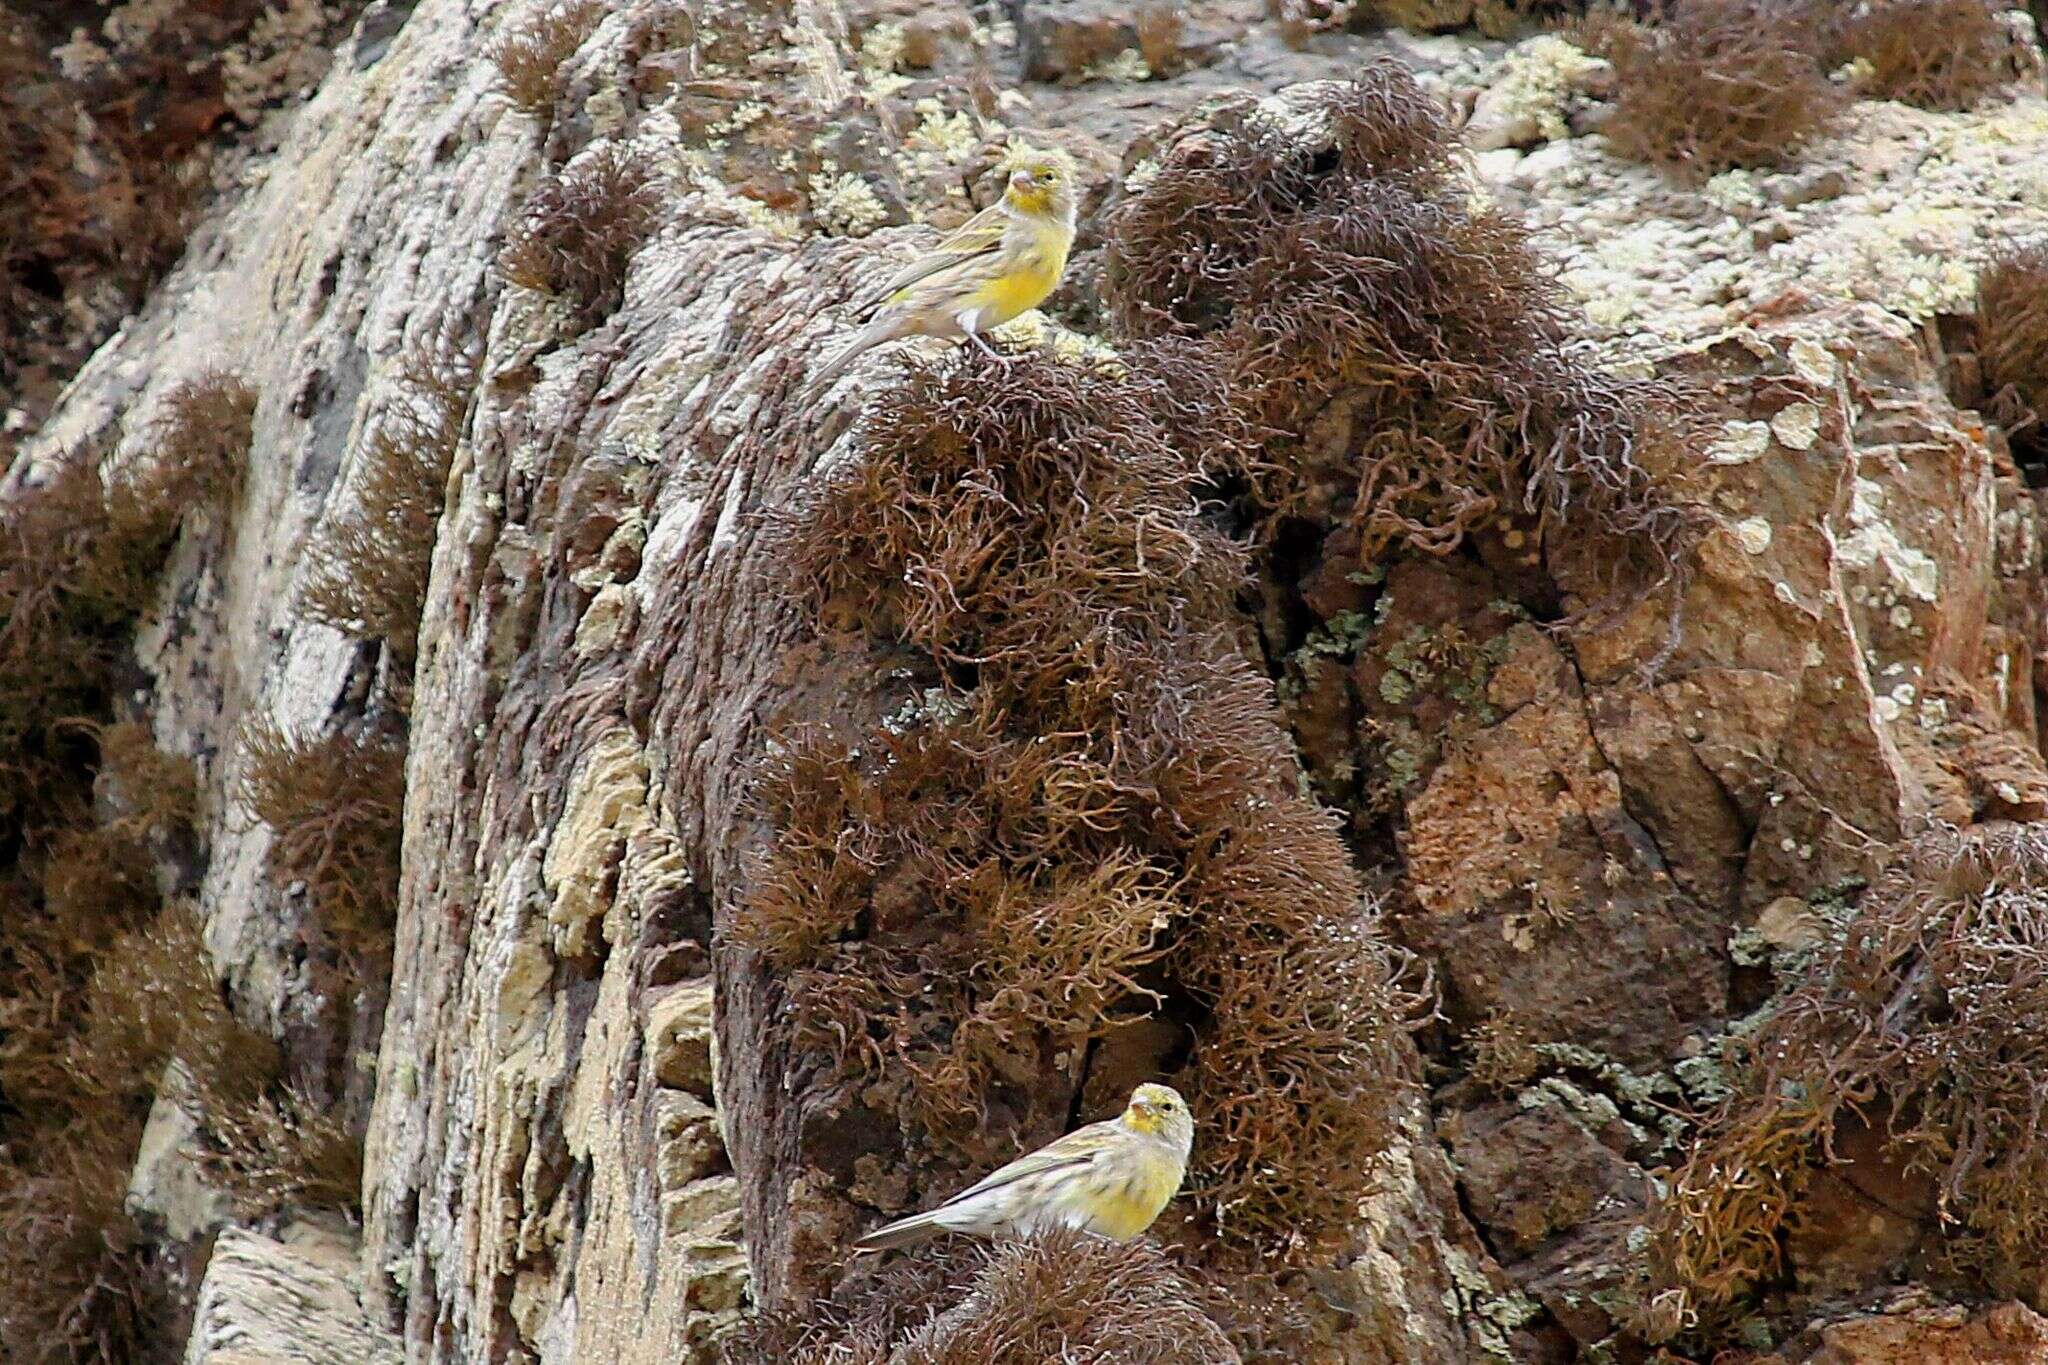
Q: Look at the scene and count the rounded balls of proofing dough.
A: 0